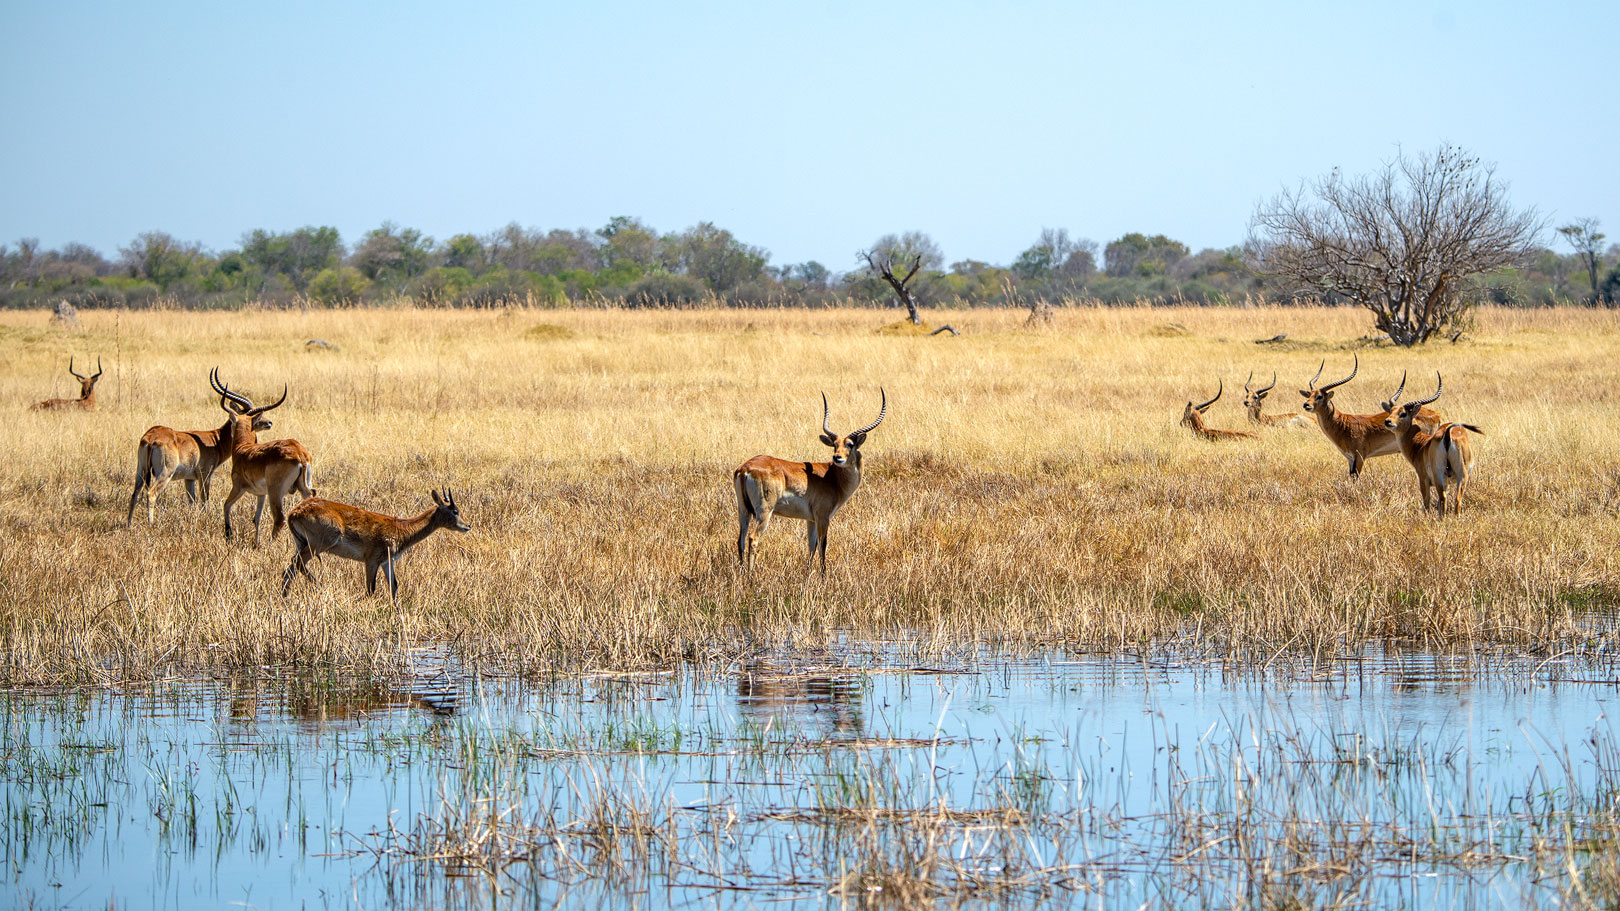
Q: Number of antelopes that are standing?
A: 6